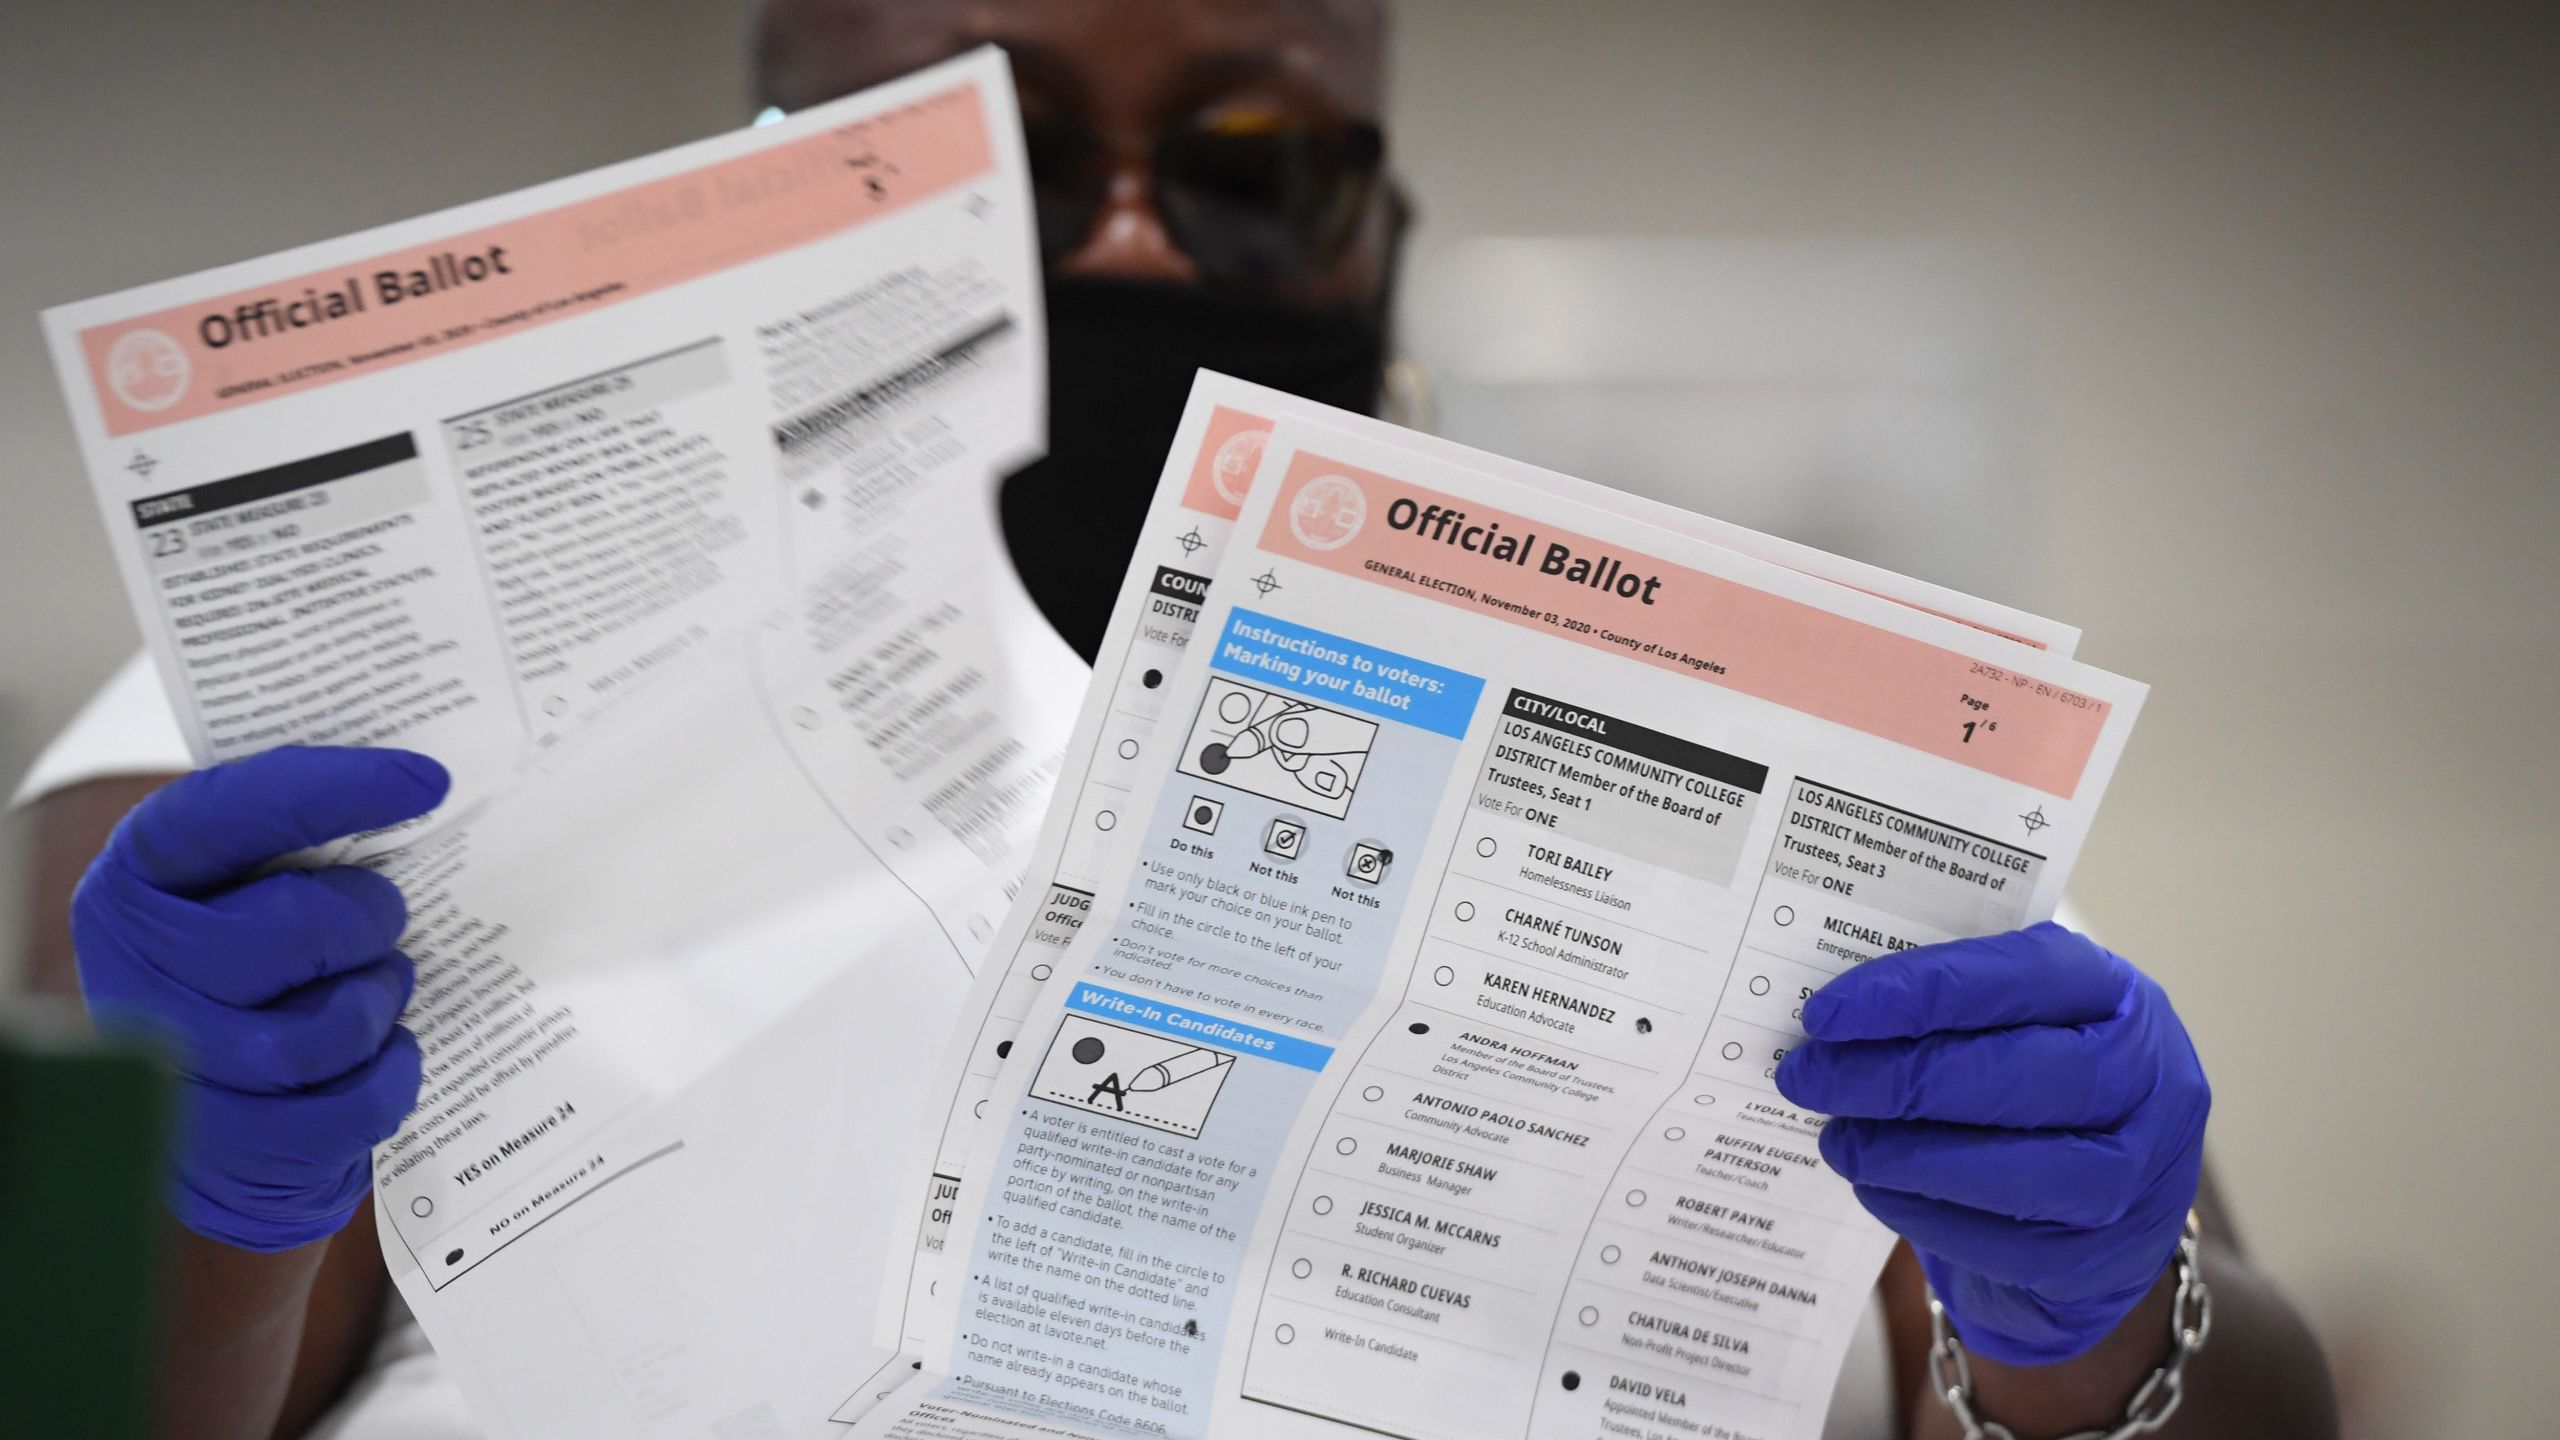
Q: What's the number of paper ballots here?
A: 3